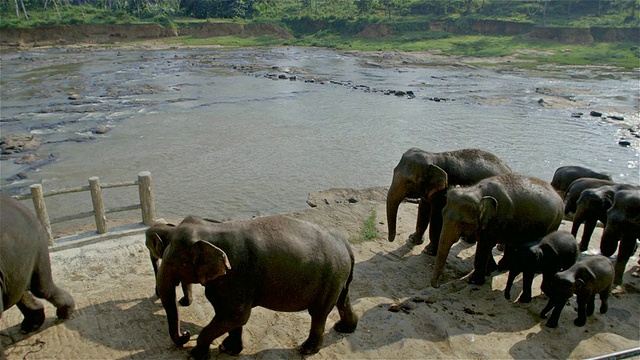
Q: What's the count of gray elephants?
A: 11